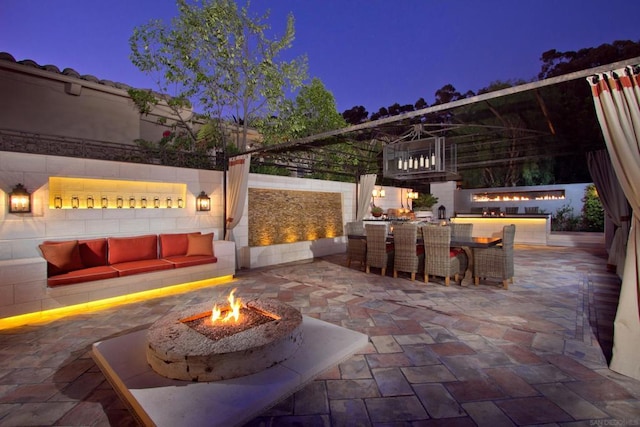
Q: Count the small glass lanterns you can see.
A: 10